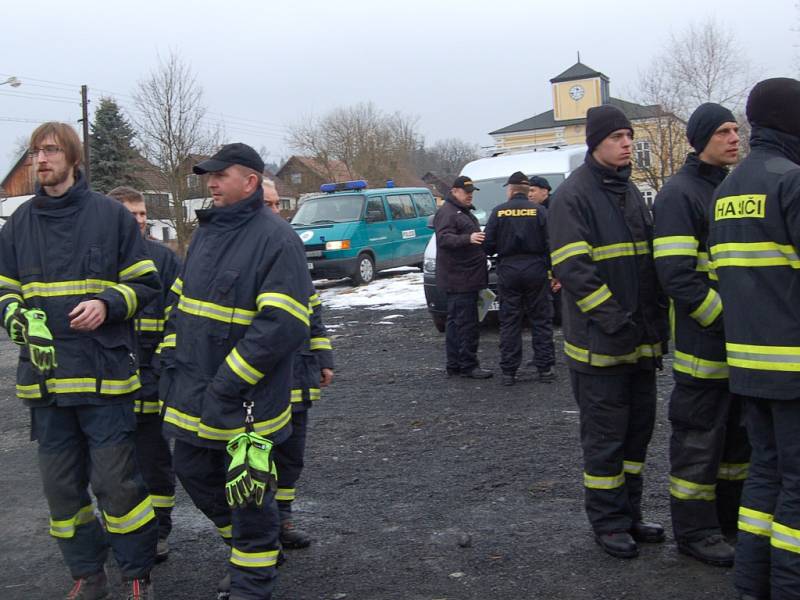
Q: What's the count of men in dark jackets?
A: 10